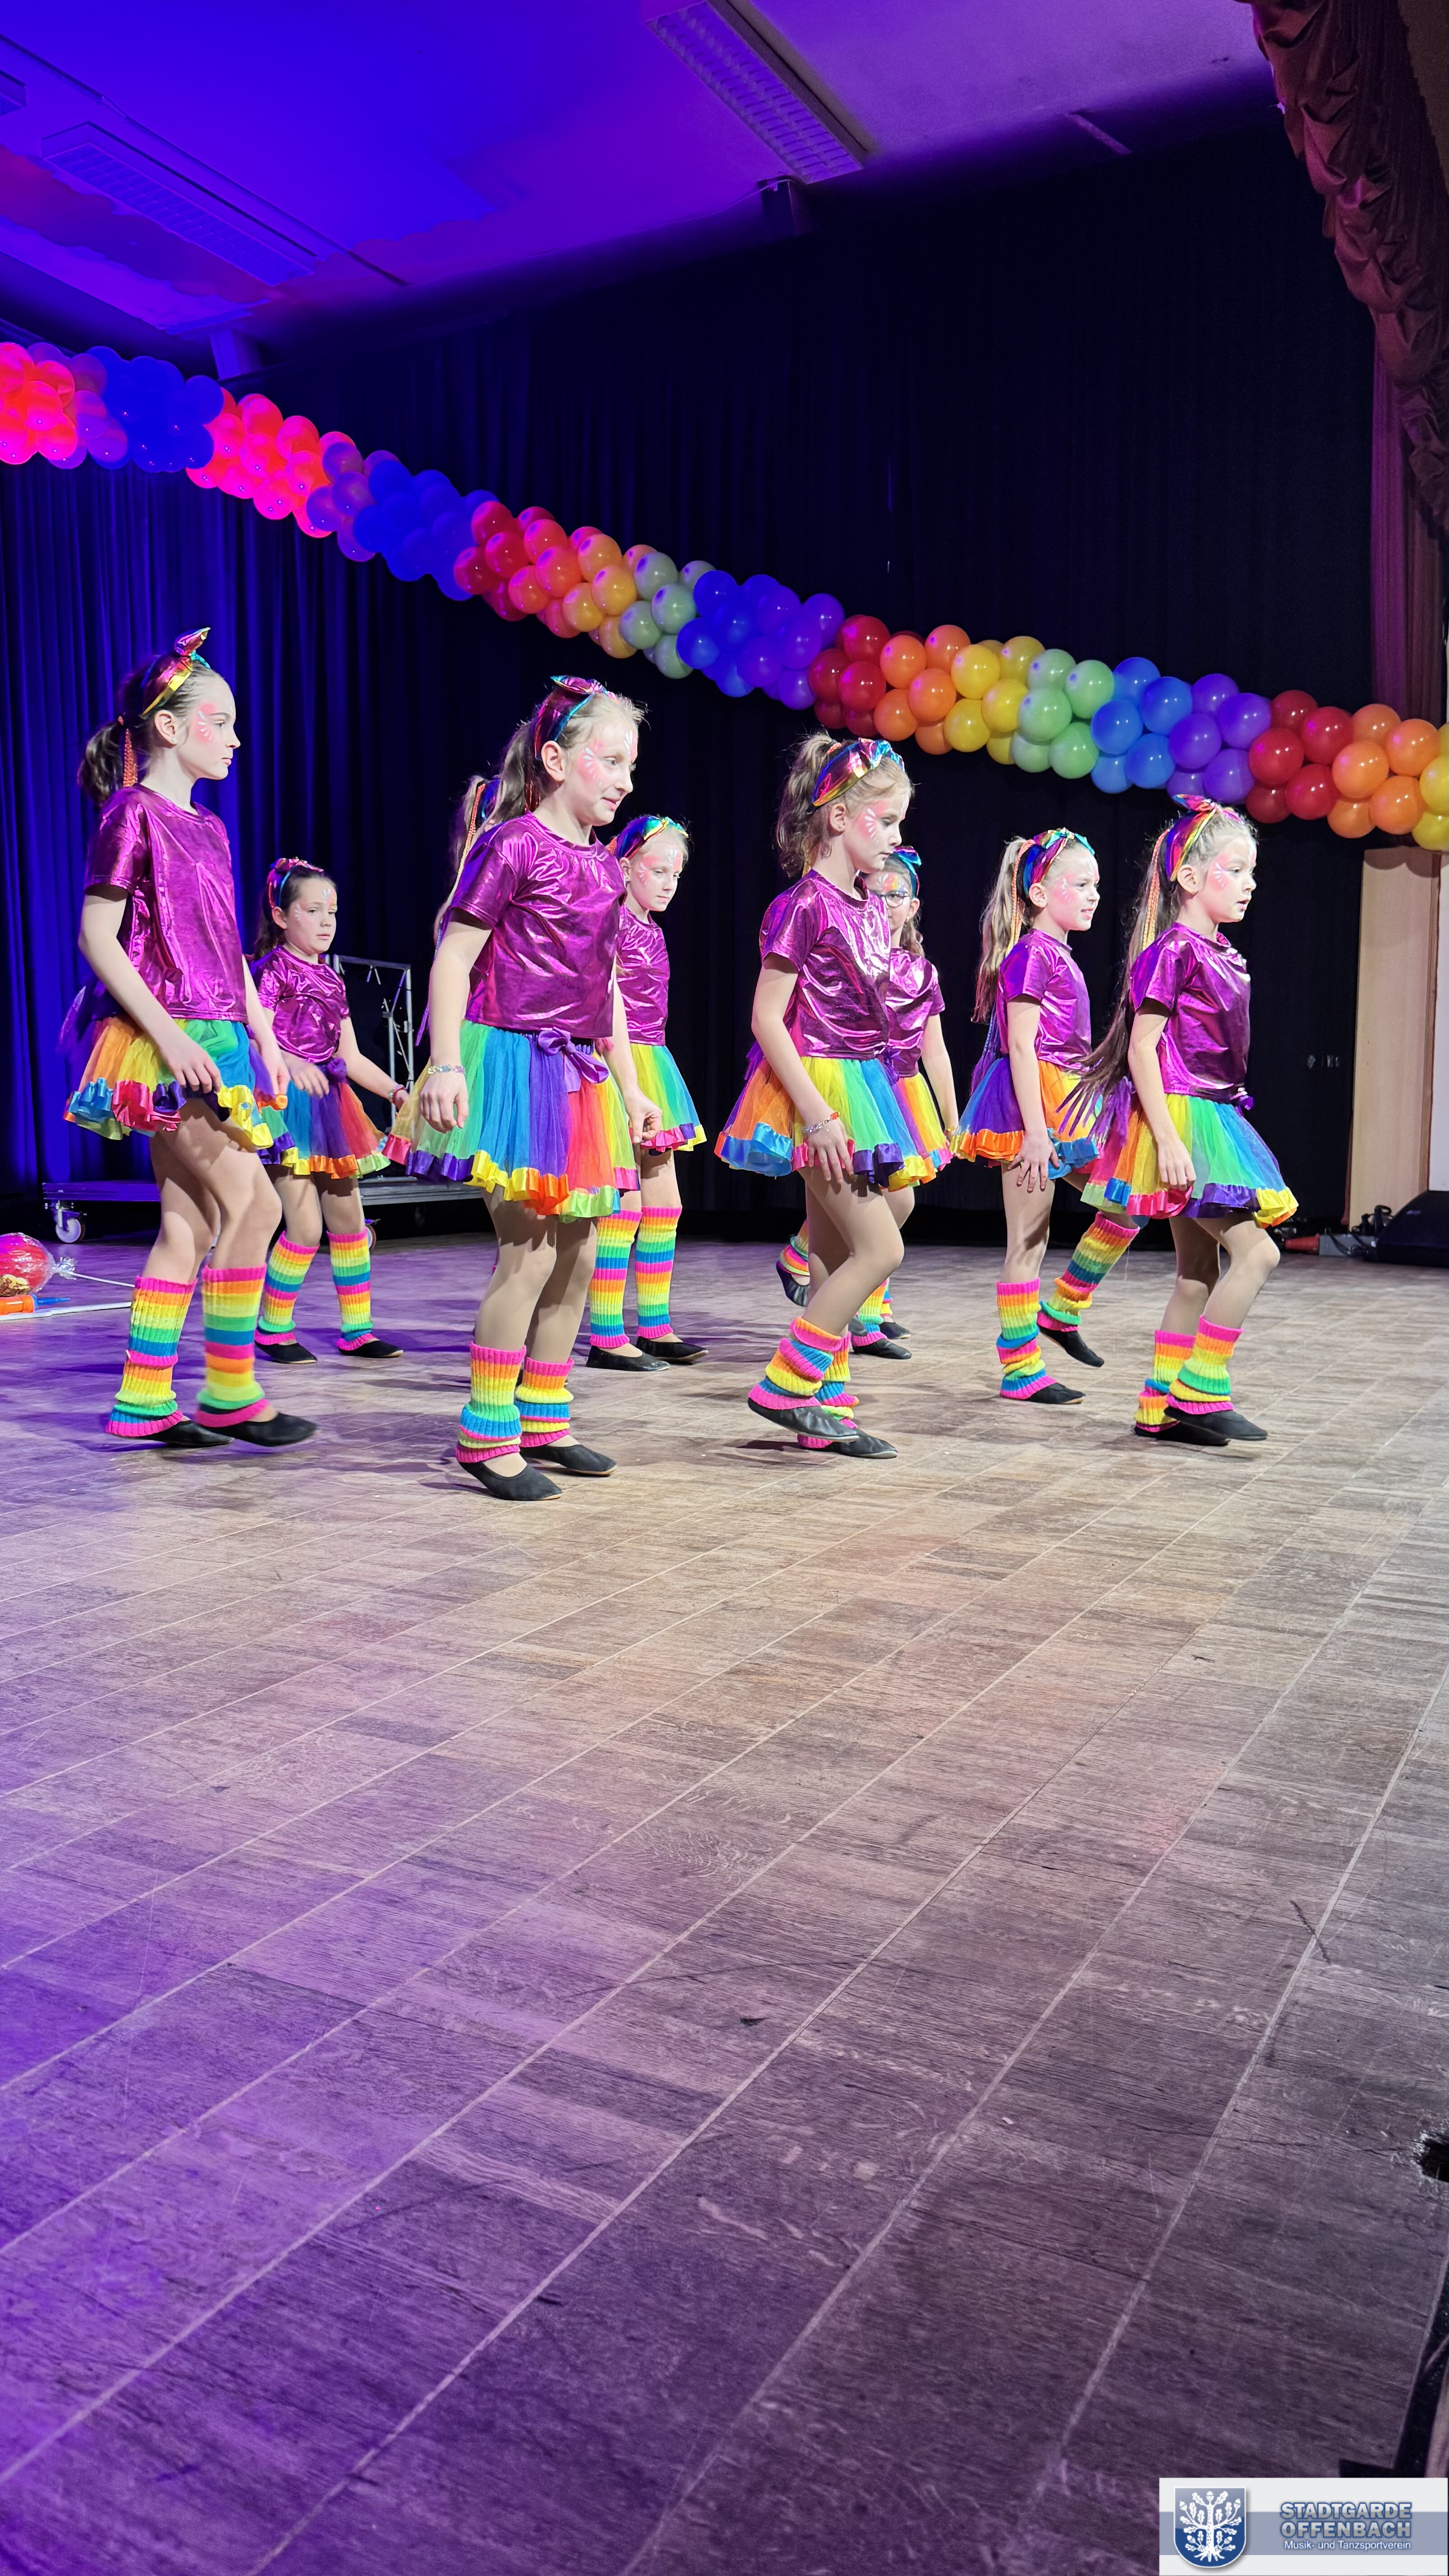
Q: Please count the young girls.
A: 9